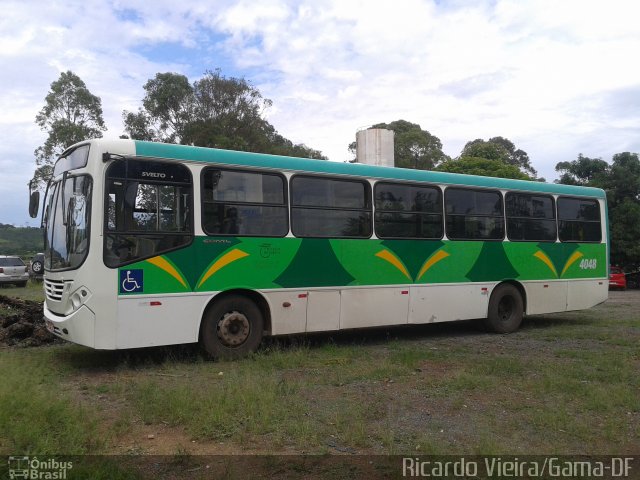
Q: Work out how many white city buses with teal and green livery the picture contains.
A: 1